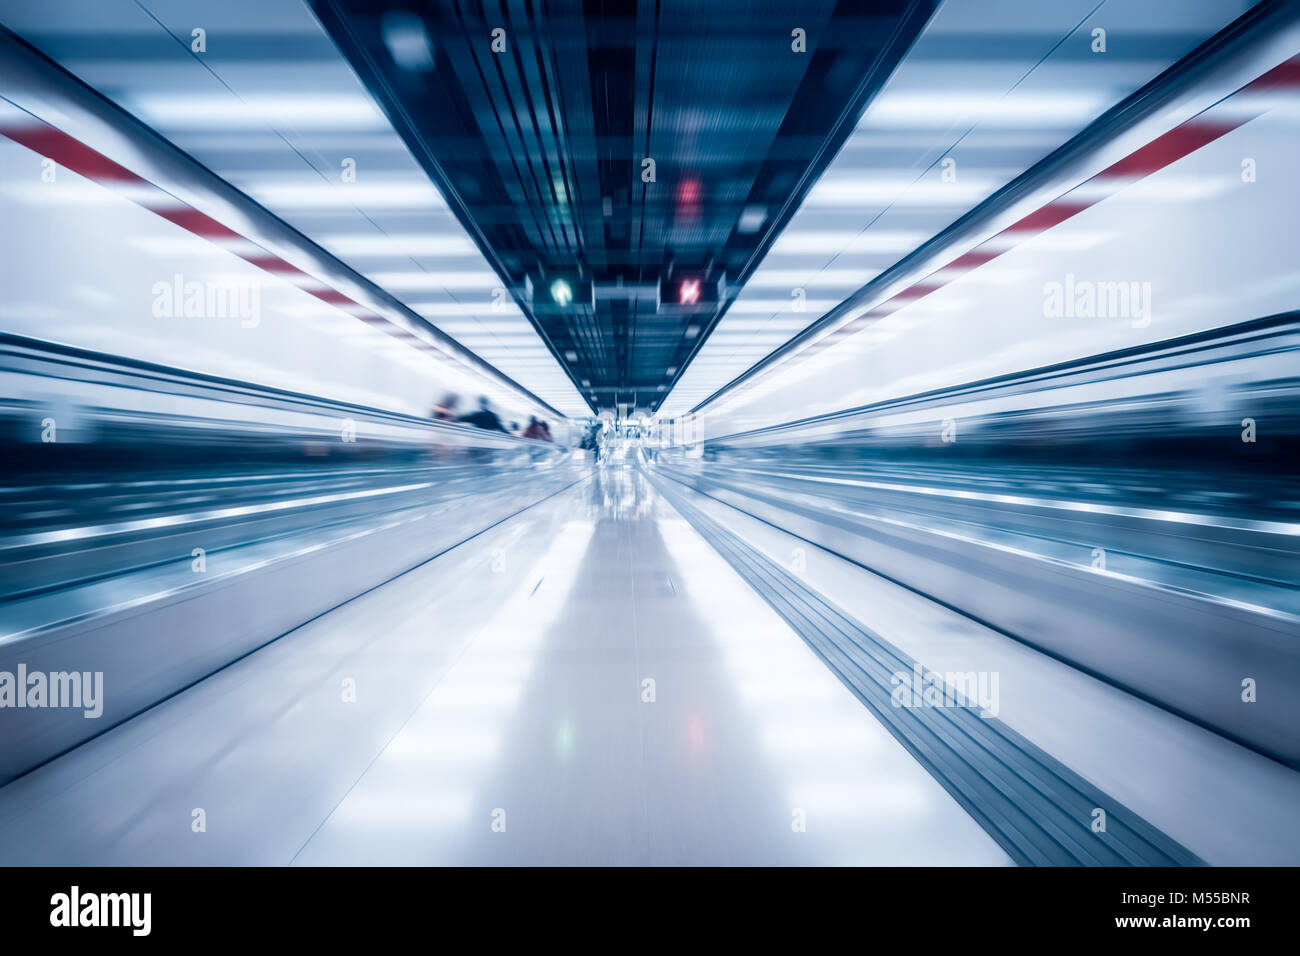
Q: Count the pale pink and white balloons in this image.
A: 0